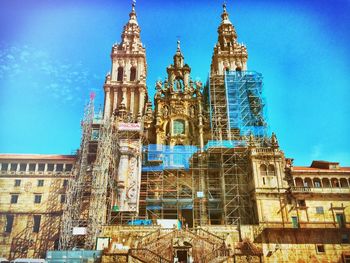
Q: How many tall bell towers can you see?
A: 2